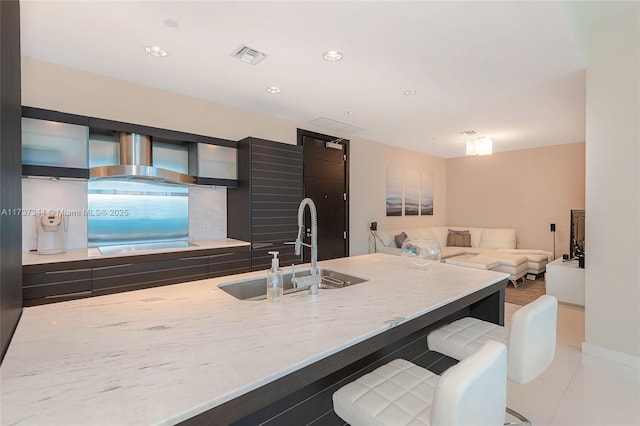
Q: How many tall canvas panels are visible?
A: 3